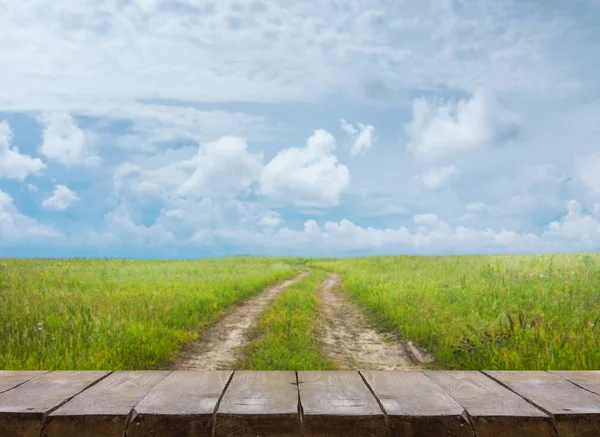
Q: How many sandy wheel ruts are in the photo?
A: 2